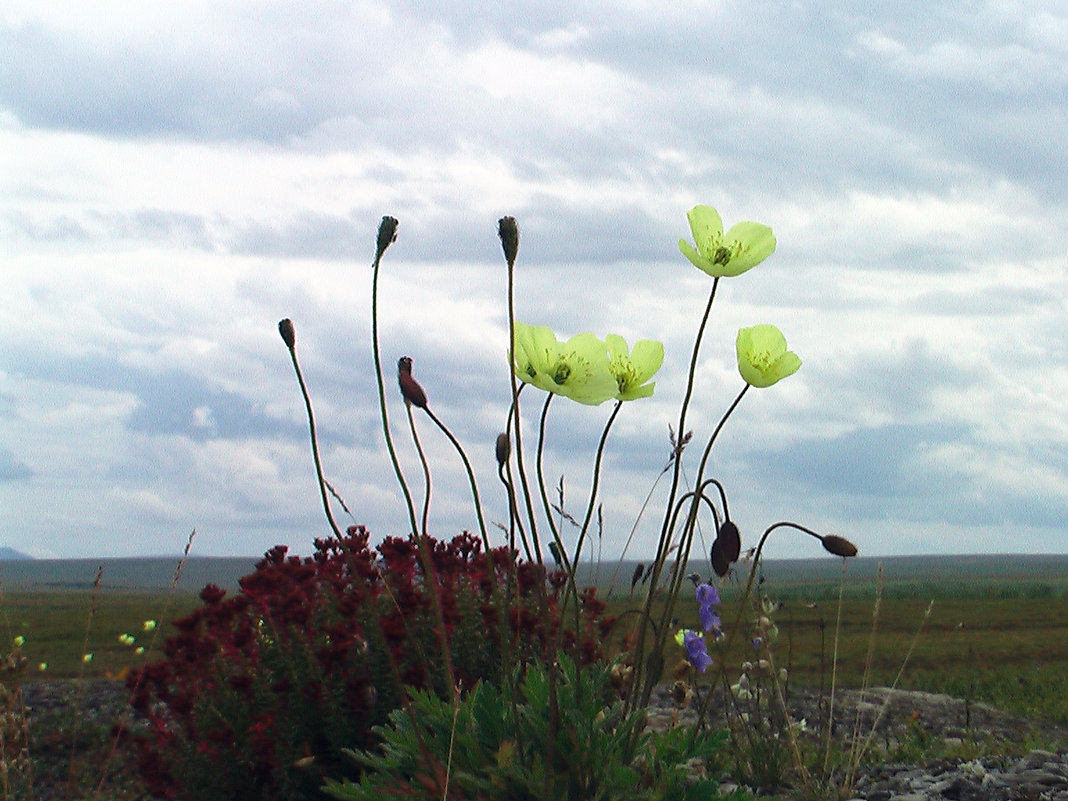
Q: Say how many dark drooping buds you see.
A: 3